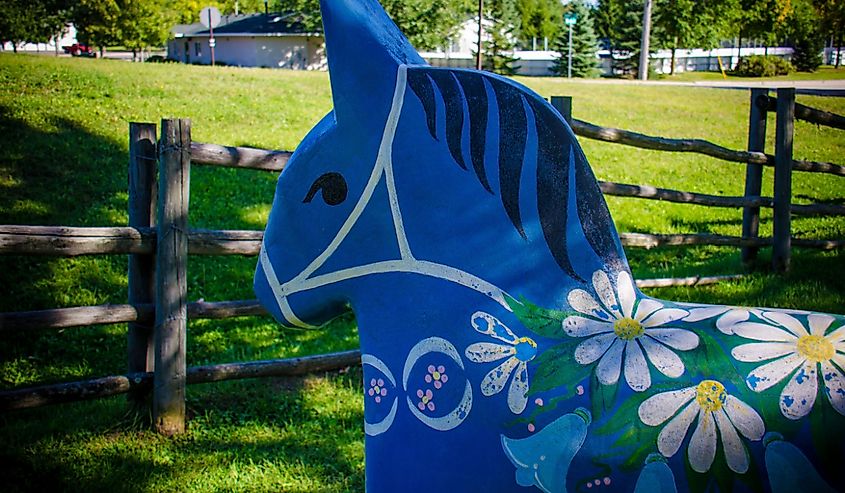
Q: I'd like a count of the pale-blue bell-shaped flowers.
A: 3